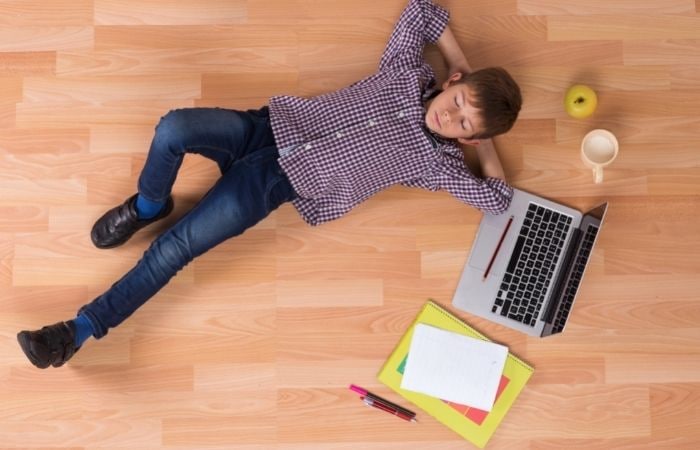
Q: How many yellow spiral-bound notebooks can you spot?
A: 1